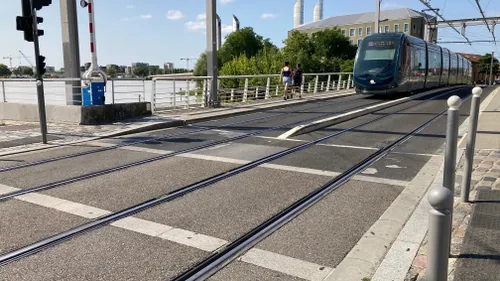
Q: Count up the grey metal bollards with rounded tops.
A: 3